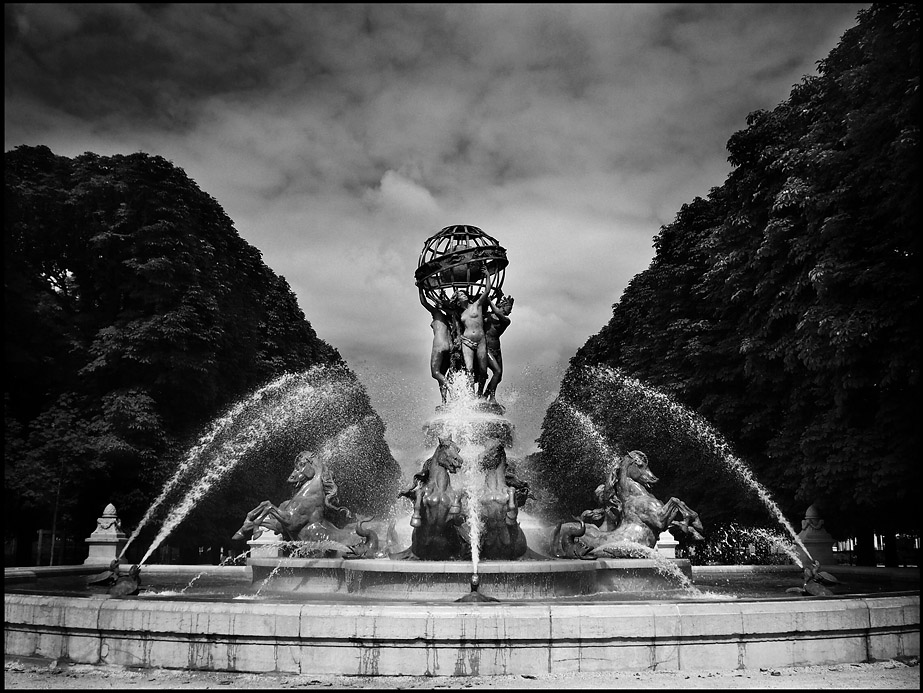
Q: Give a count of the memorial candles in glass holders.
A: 0